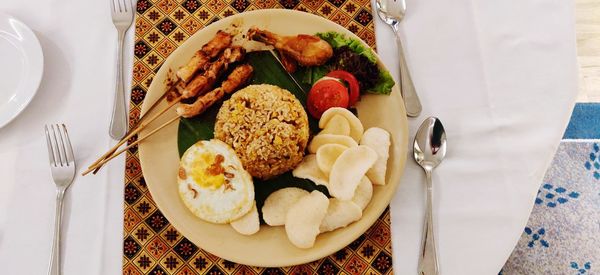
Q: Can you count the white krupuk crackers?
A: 12